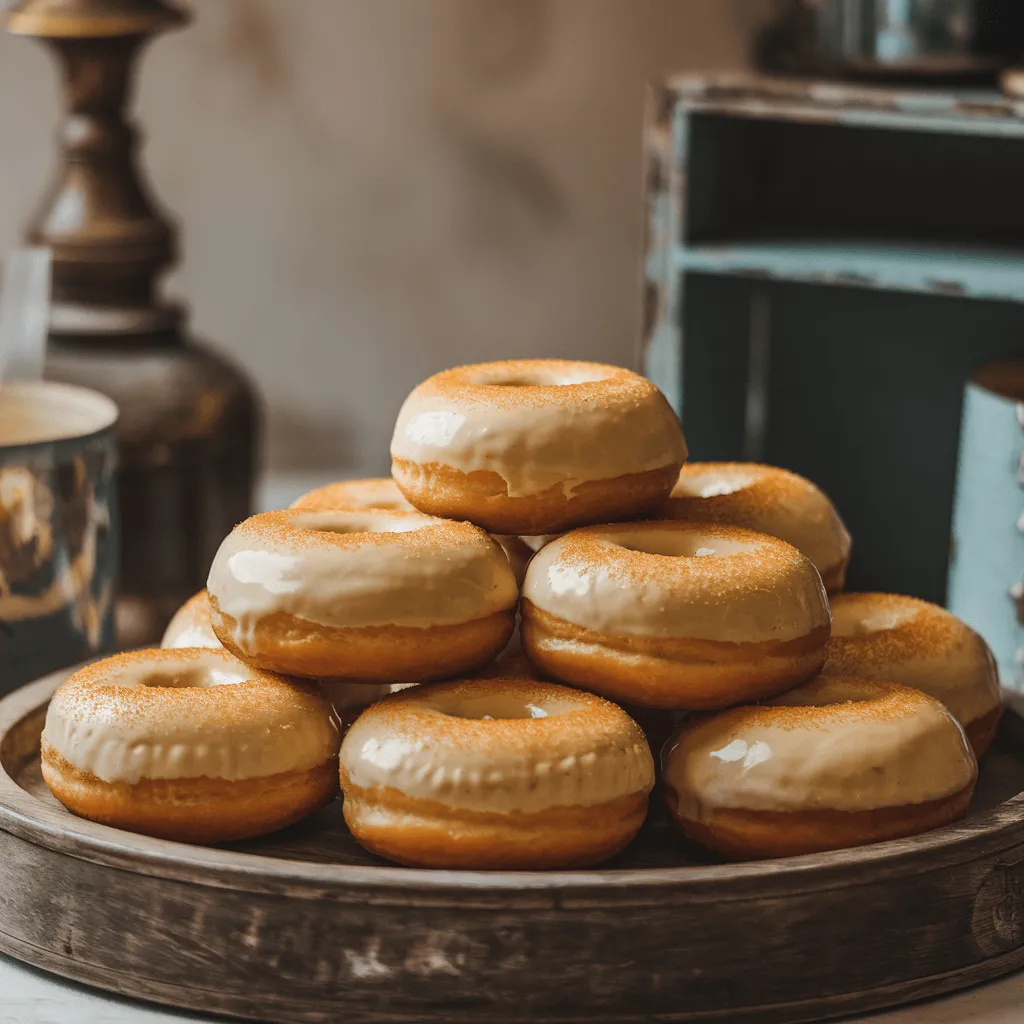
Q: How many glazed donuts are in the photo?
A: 10